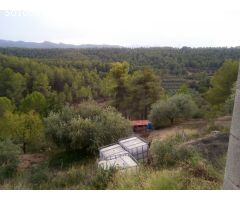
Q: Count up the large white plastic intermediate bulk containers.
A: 3